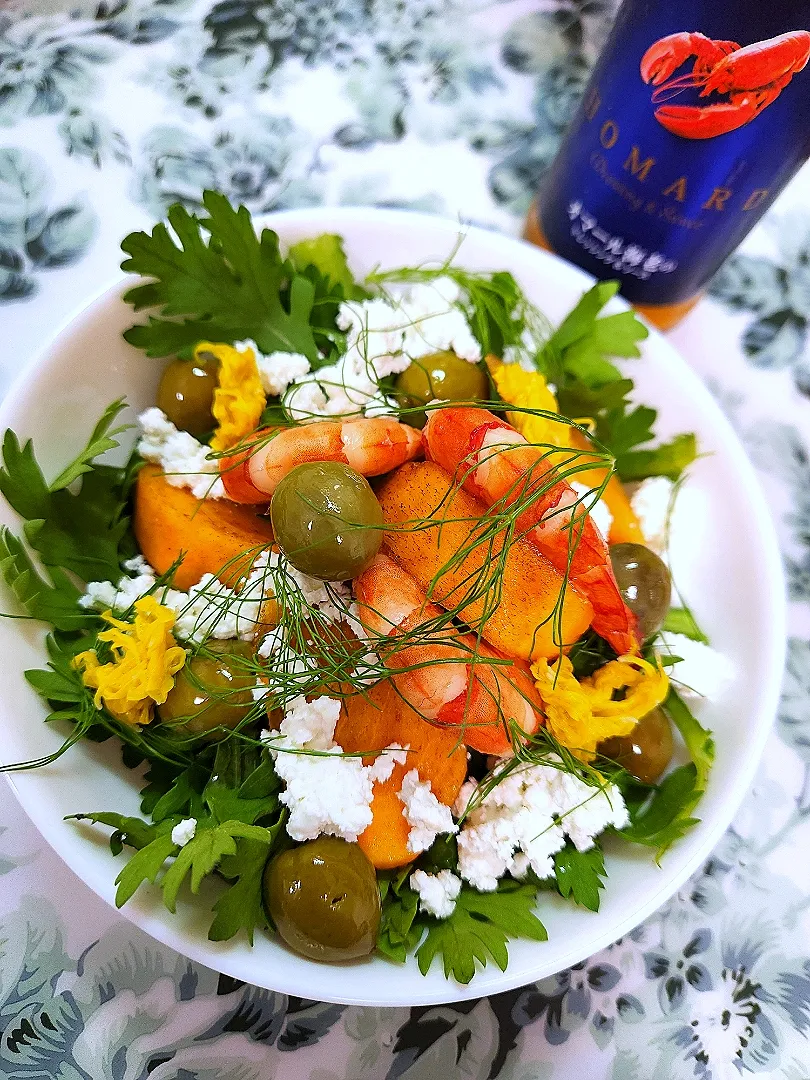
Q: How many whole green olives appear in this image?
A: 7